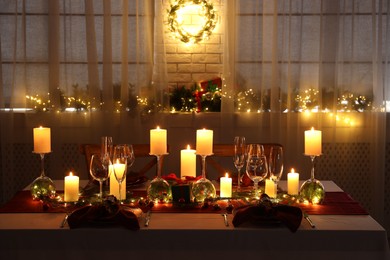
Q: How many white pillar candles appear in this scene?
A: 10